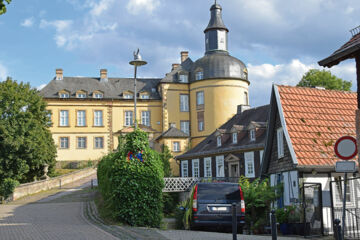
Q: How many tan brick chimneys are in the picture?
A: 4